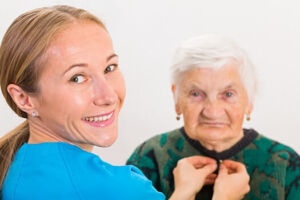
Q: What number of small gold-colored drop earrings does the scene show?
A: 2